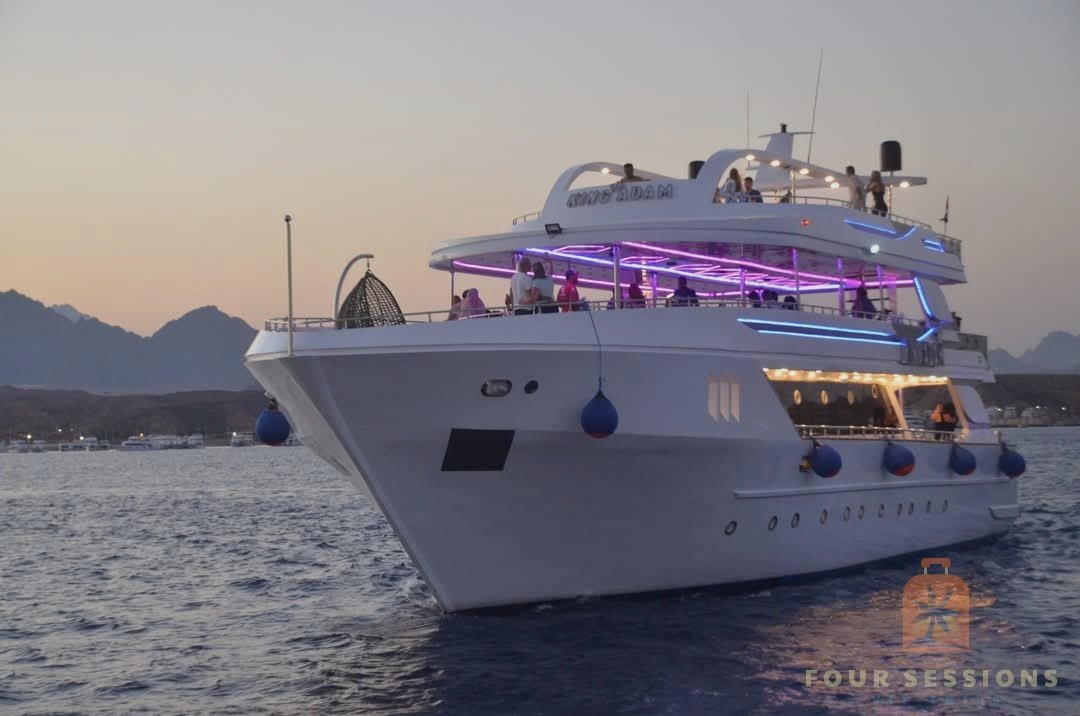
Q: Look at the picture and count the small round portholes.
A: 11